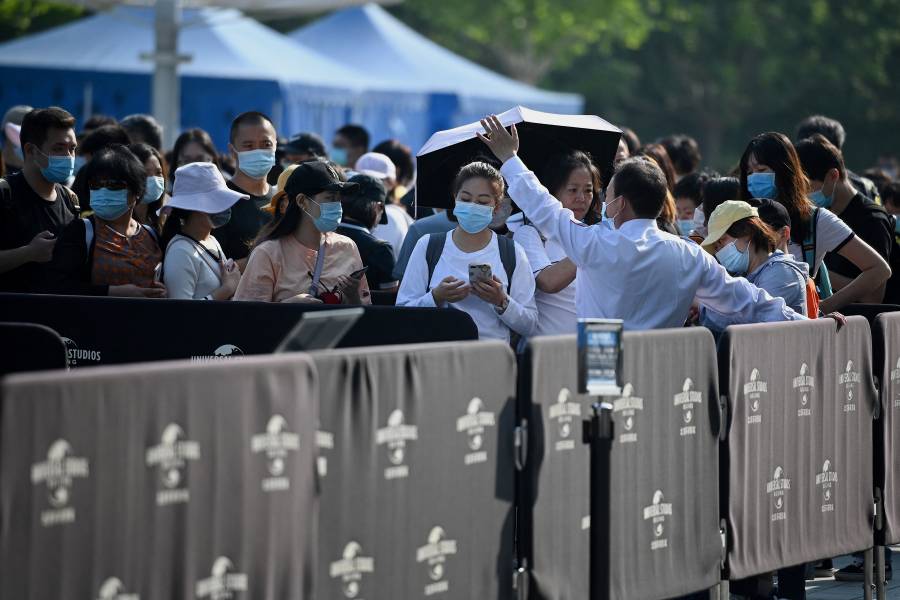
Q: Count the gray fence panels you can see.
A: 5